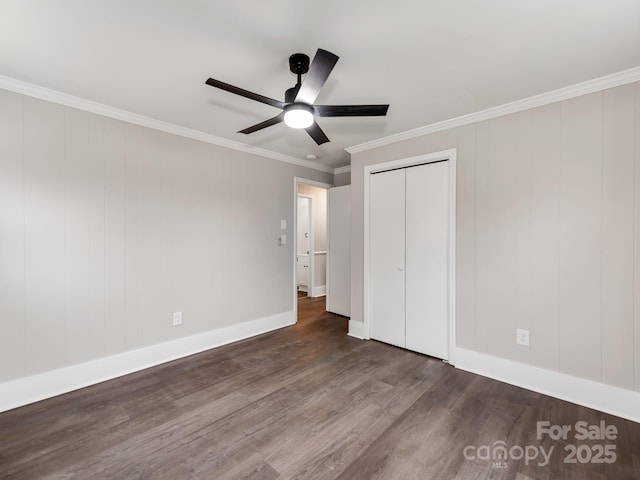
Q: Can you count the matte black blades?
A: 5